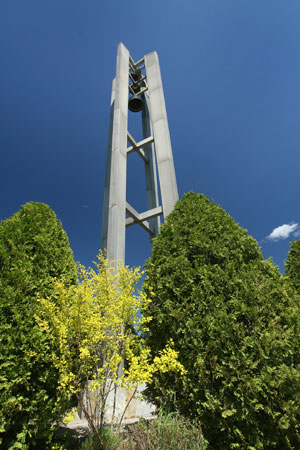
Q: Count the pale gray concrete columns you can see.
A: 4